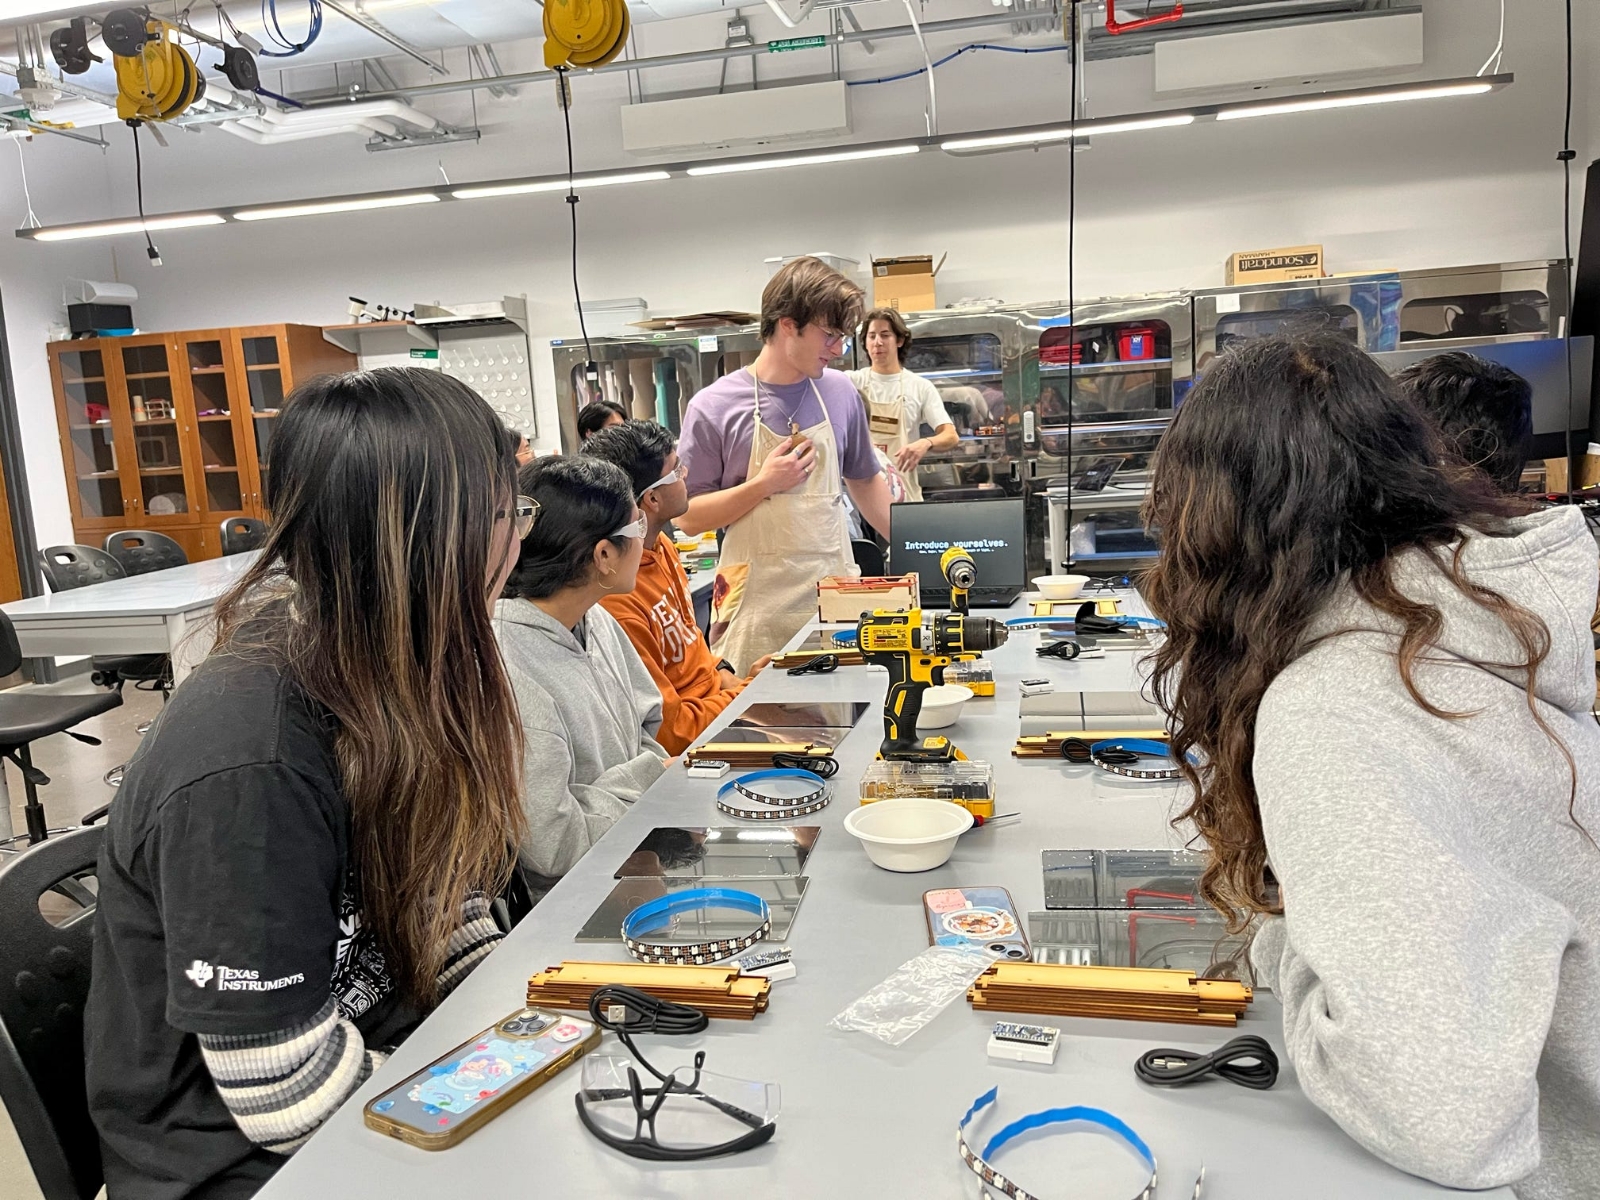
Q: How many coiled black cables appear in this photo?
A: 6